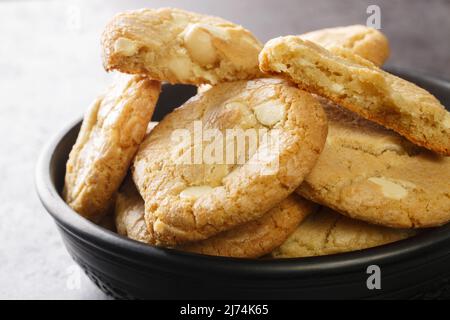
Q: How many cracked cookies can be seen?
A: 2